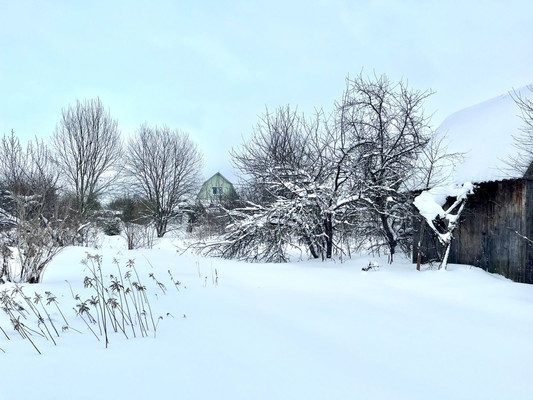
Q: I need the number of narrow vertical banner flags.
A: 0